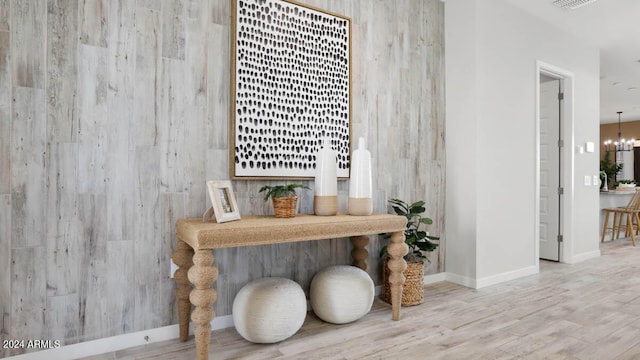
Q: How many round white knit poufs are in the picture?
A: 2